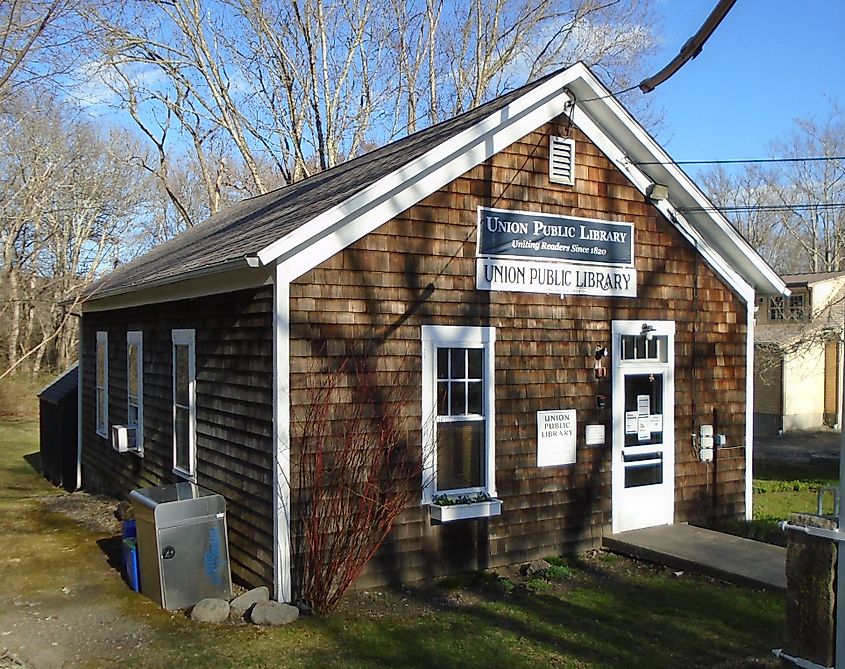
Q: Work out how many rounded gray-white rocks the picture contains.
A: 3